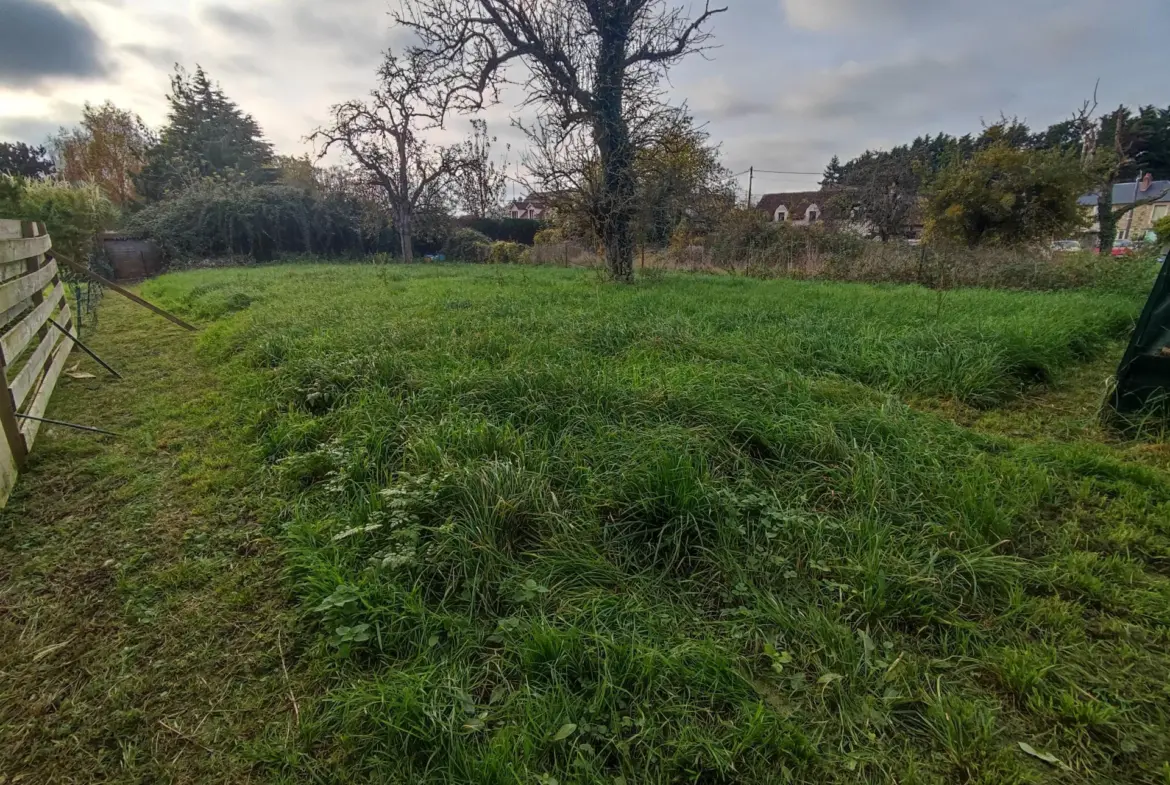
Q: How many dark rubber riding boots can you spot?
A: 0